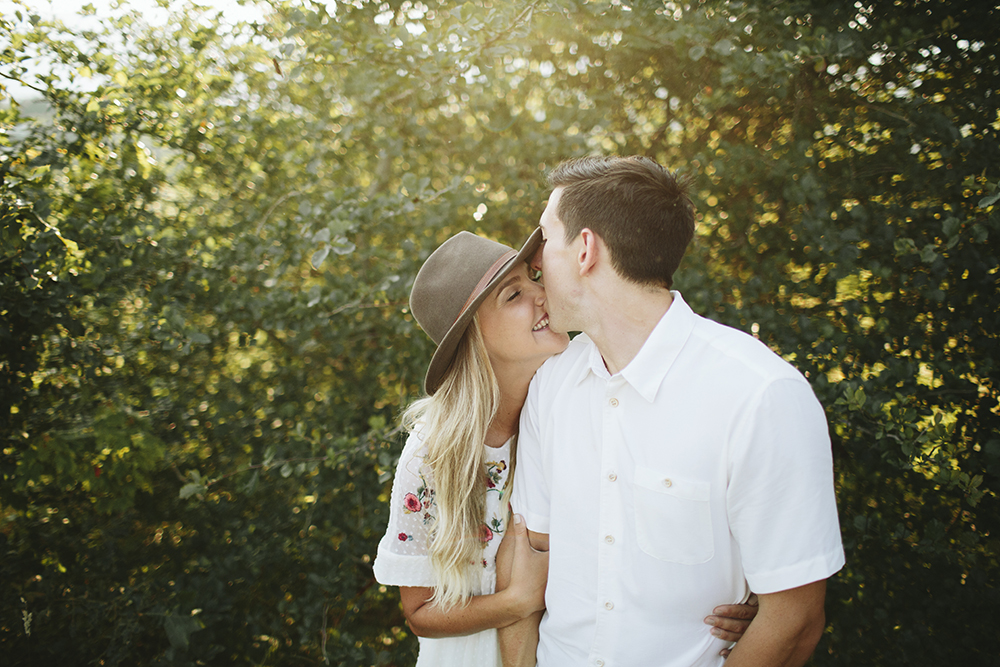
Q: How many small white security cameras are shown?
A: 0